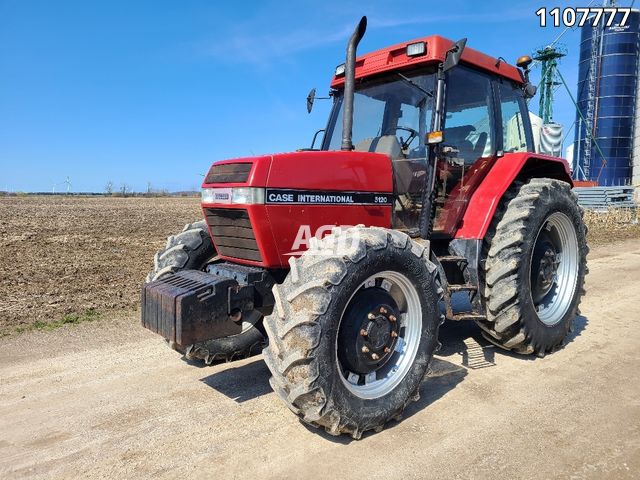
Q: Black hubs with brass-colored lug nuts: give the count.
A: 1